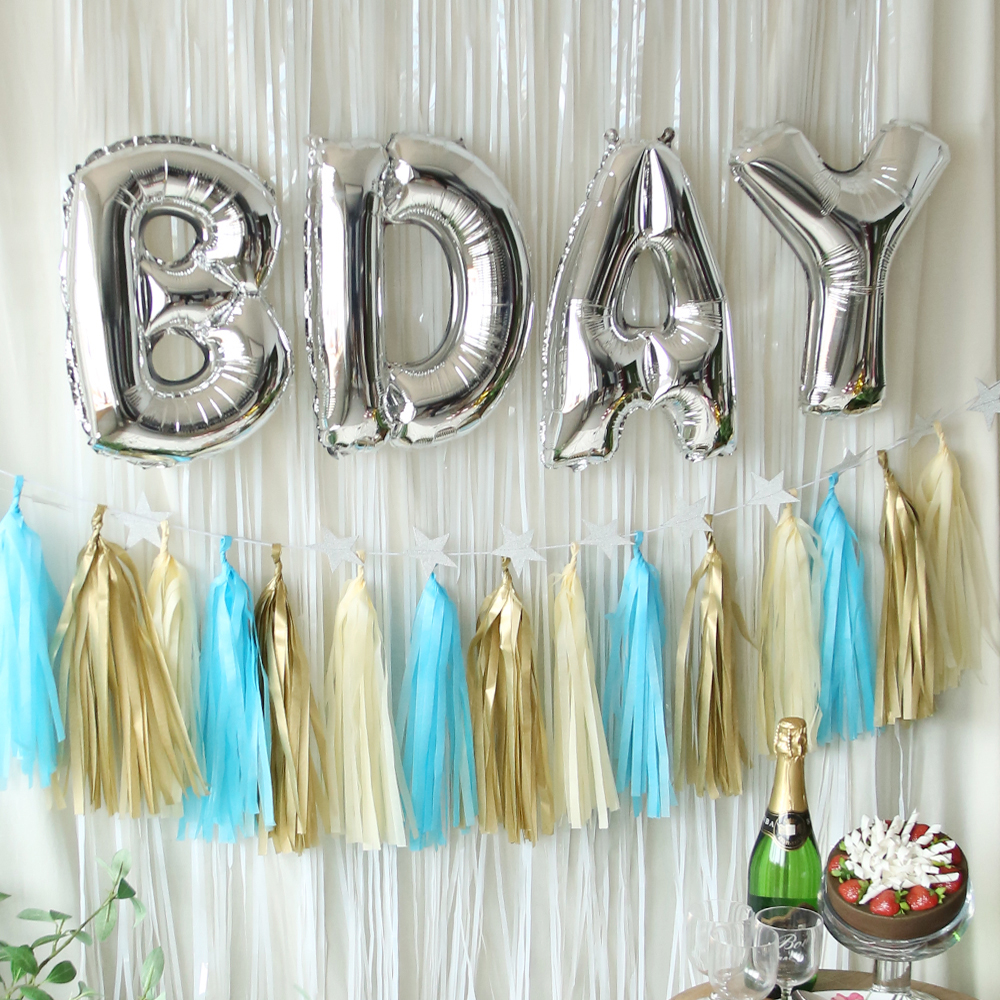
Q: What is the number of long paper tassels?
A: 15